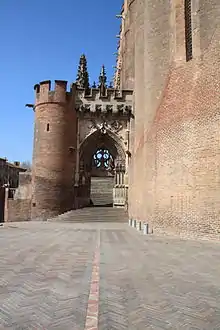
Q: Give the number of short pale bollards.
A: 4